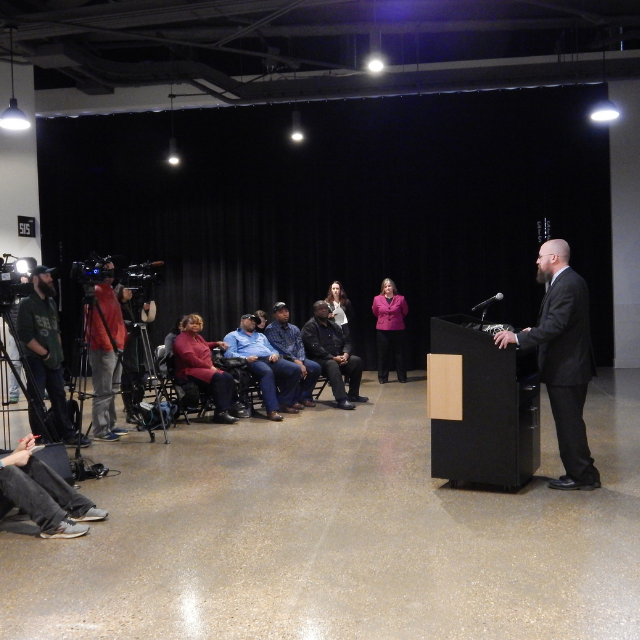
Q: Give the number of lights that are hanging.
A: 5